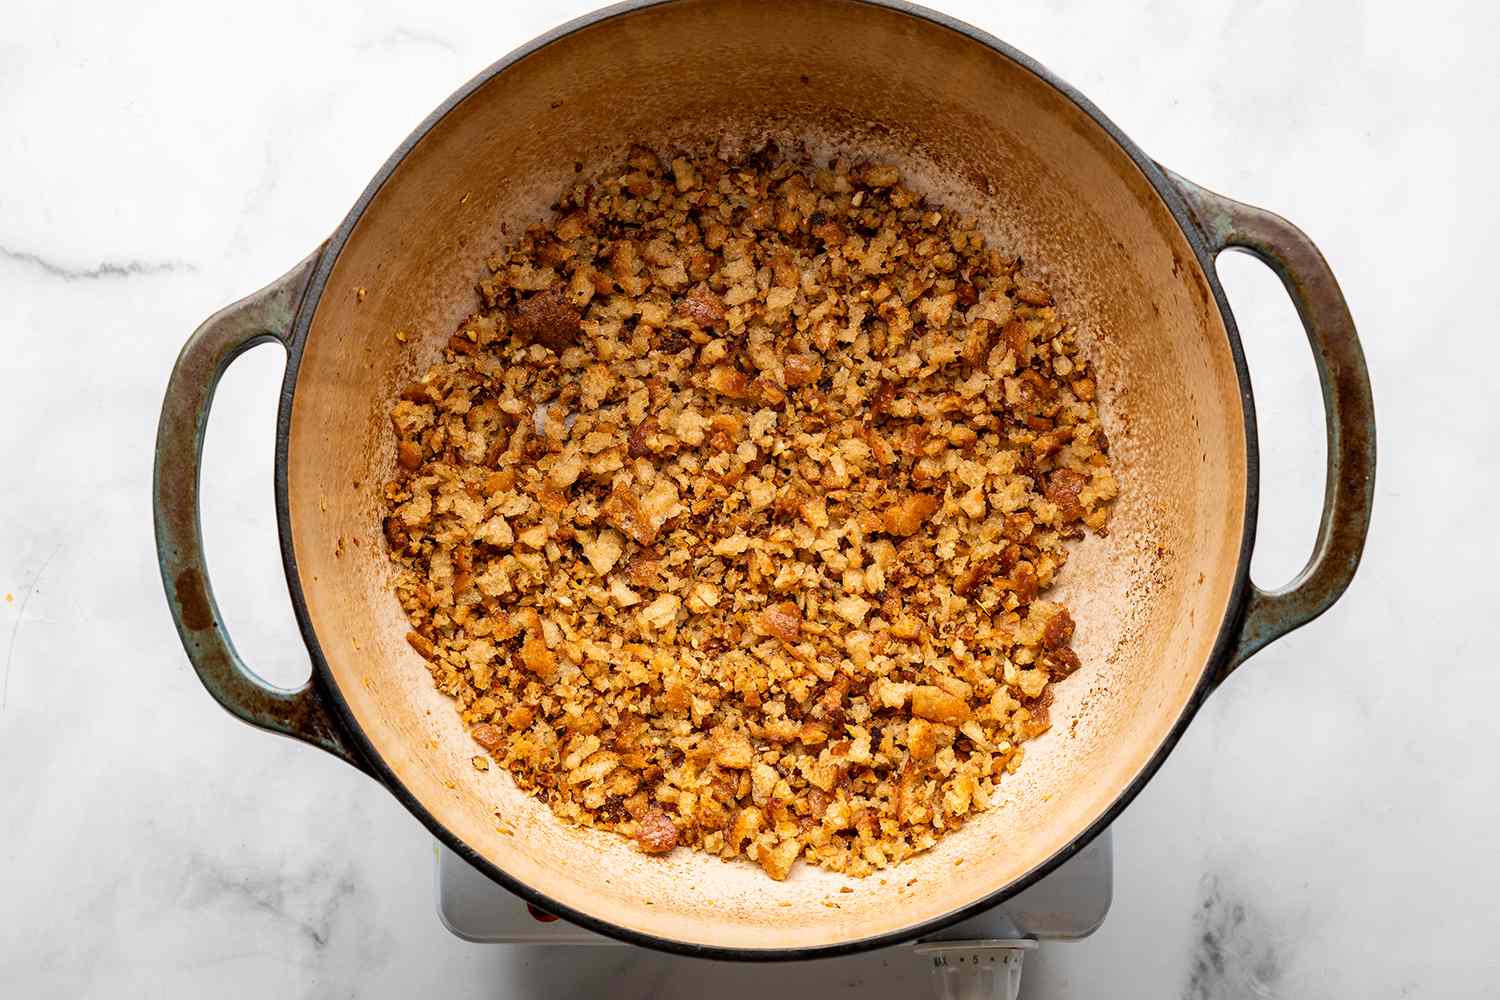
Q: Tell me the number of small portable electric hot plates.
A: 1